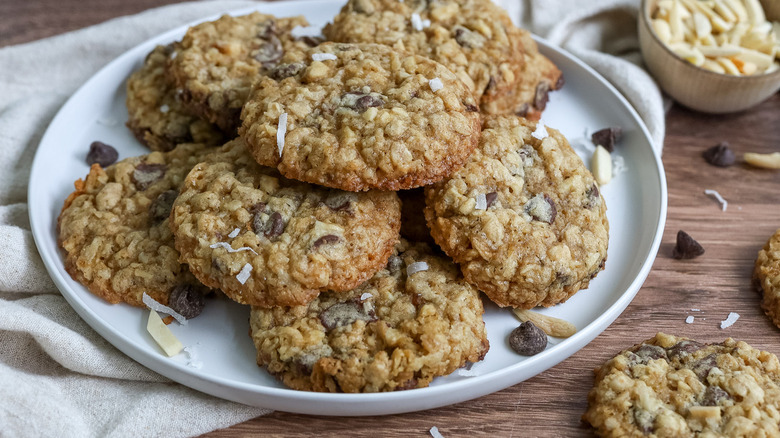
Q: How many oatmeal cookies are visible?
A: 11